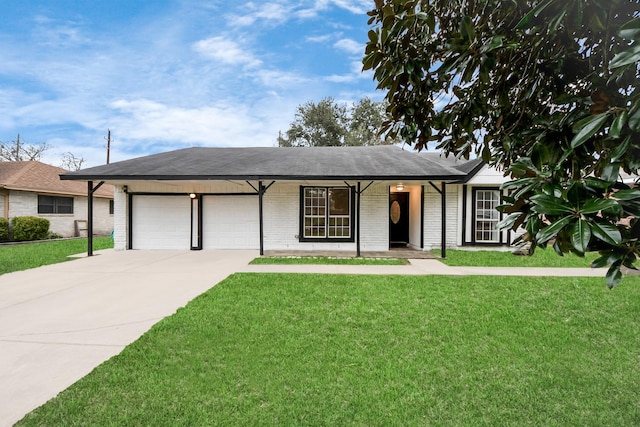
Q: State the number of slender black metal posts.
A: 4